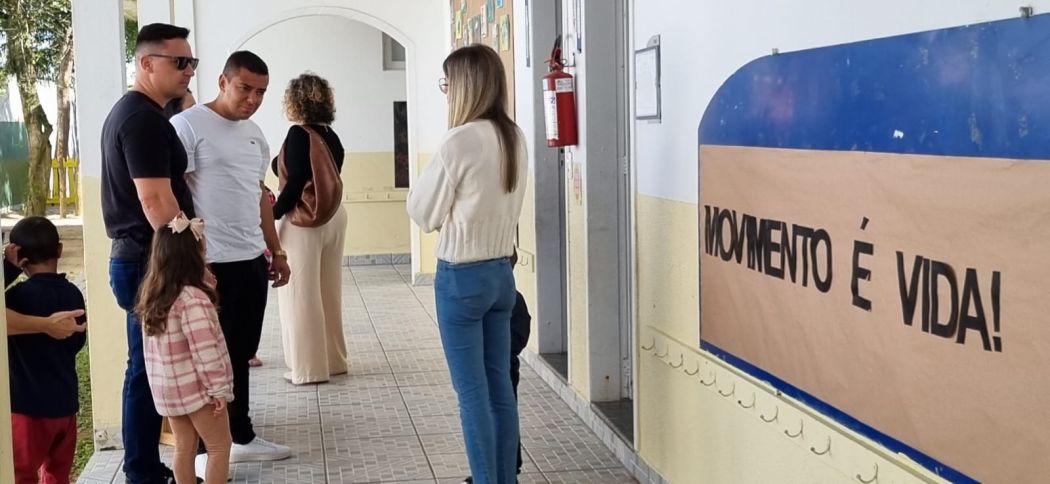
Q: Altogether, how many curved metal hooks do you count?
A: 11